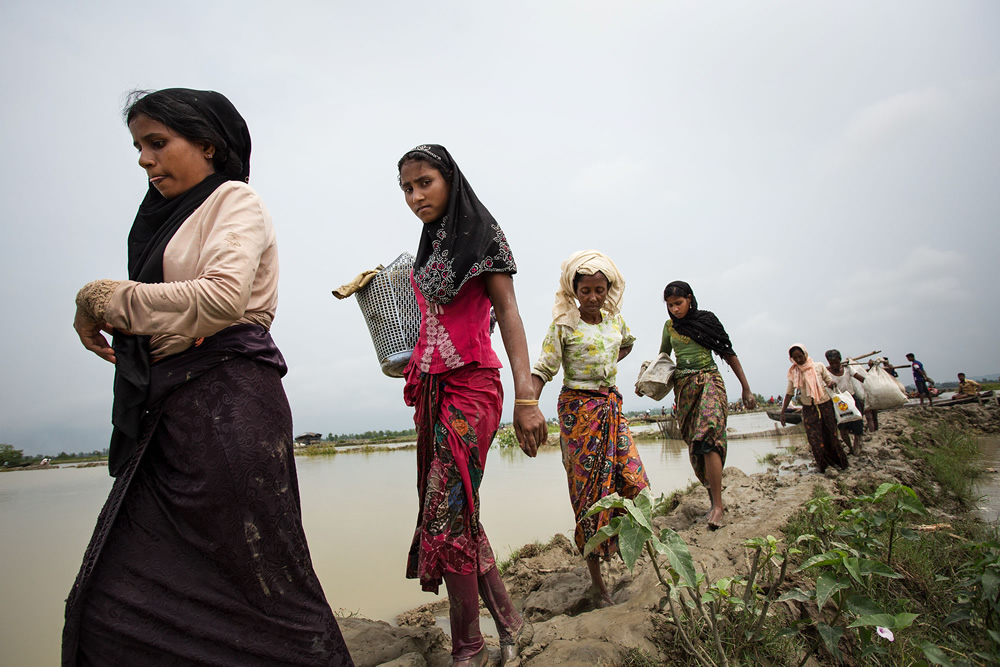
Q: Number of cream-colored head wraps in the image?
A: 1